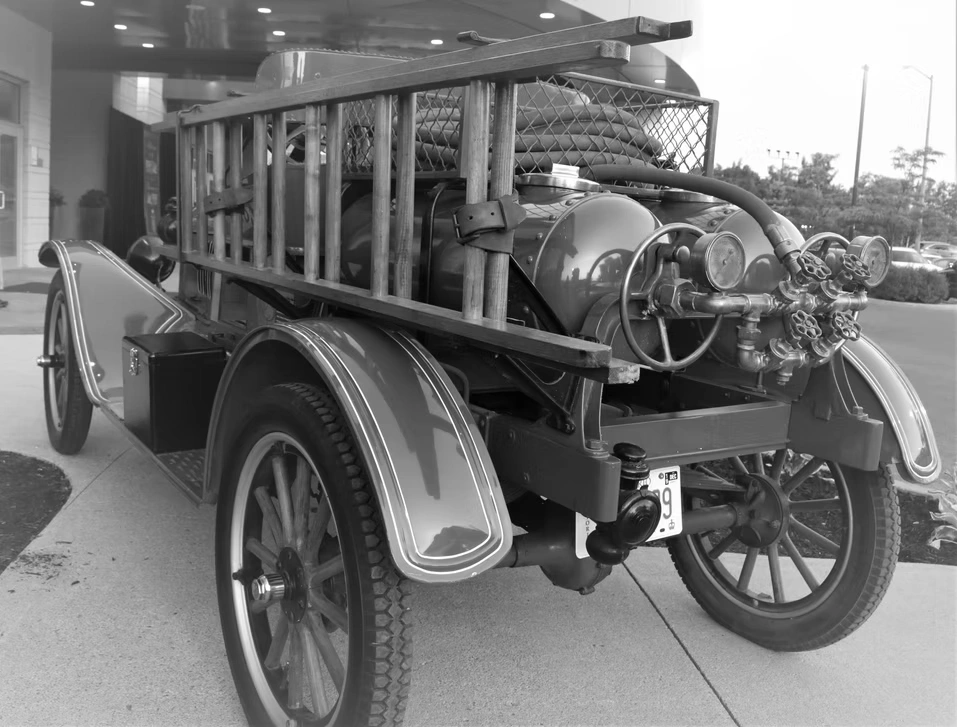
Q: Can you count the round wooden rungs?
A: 12